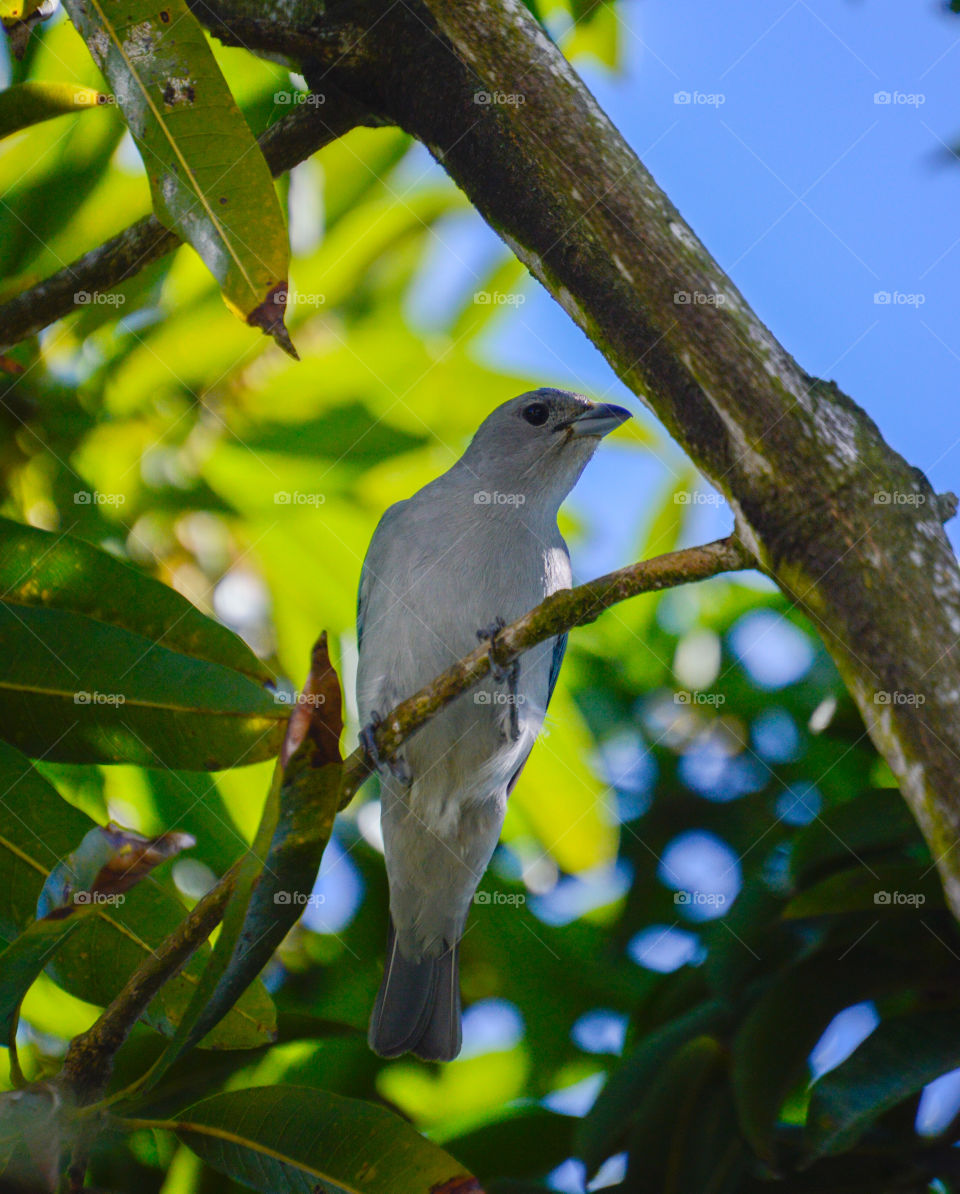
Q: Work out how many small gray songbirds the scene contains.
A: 1